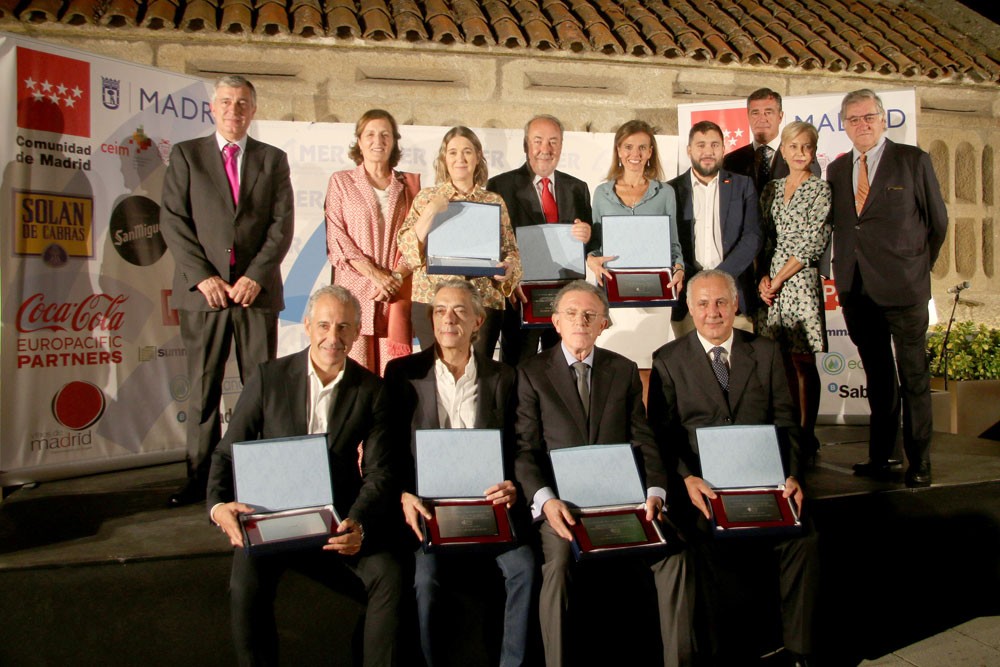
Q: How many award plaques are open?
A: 7